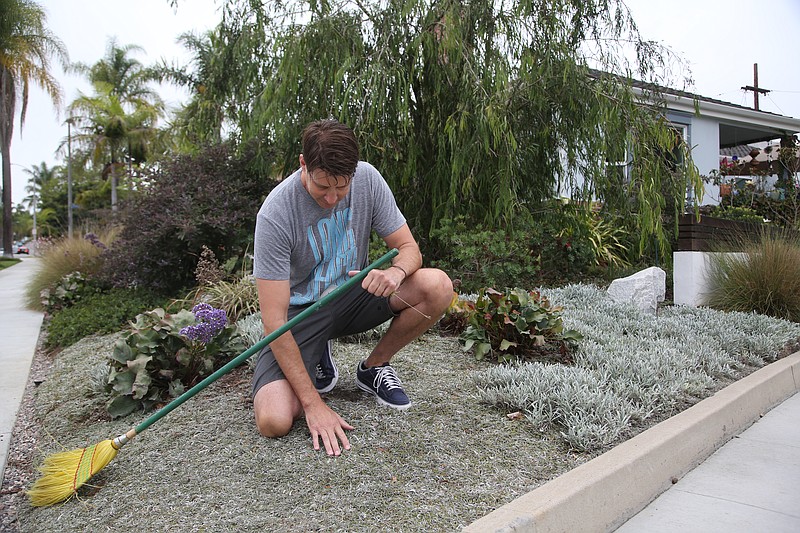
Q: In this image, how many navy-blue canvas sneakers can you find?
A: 2